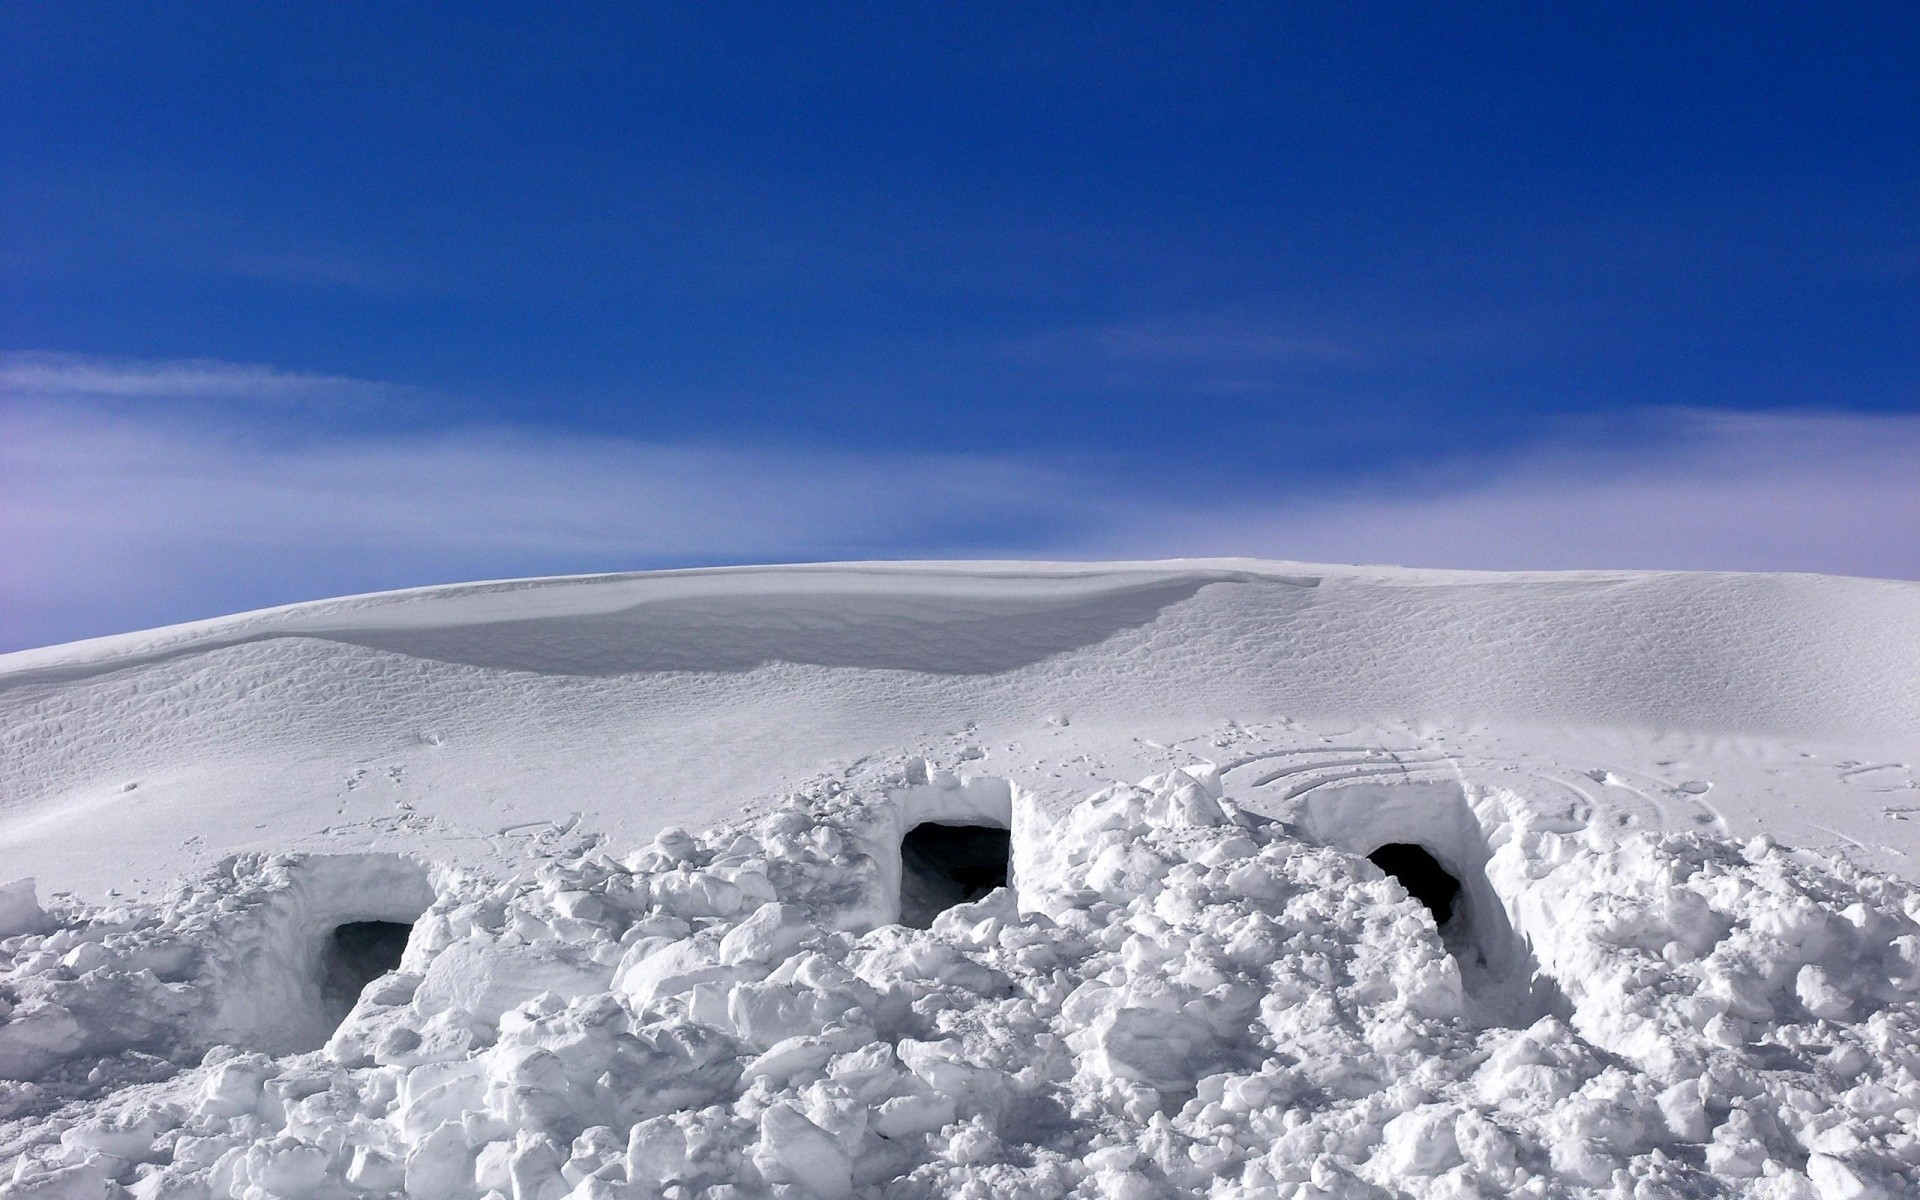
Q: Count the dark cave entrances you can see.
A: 3